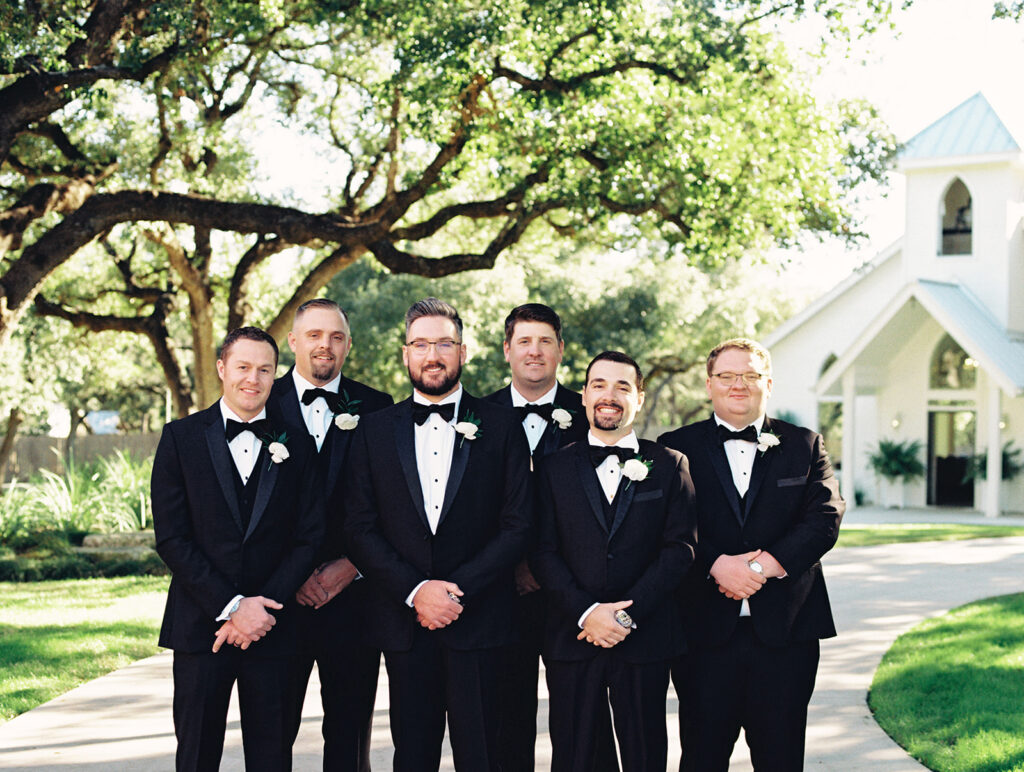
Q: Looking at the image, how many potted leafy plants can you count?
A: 2